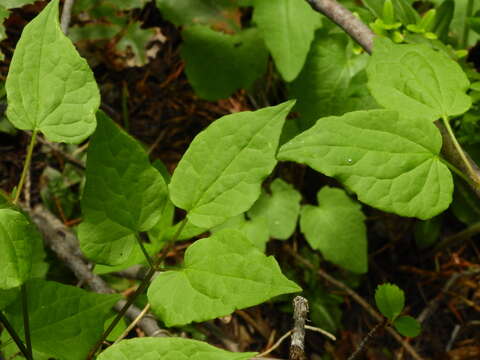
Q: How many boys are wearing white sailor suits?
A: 0